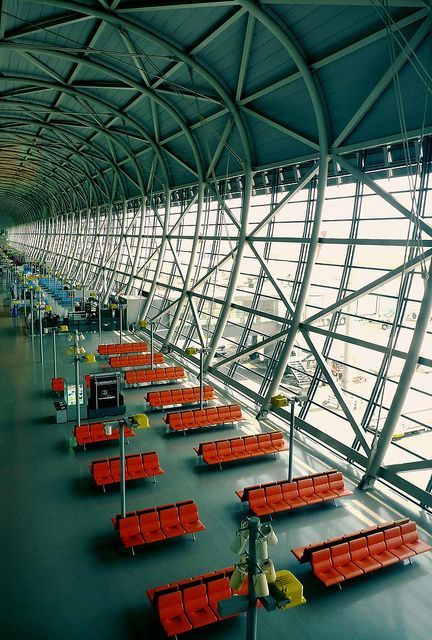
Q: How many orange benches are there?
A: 13